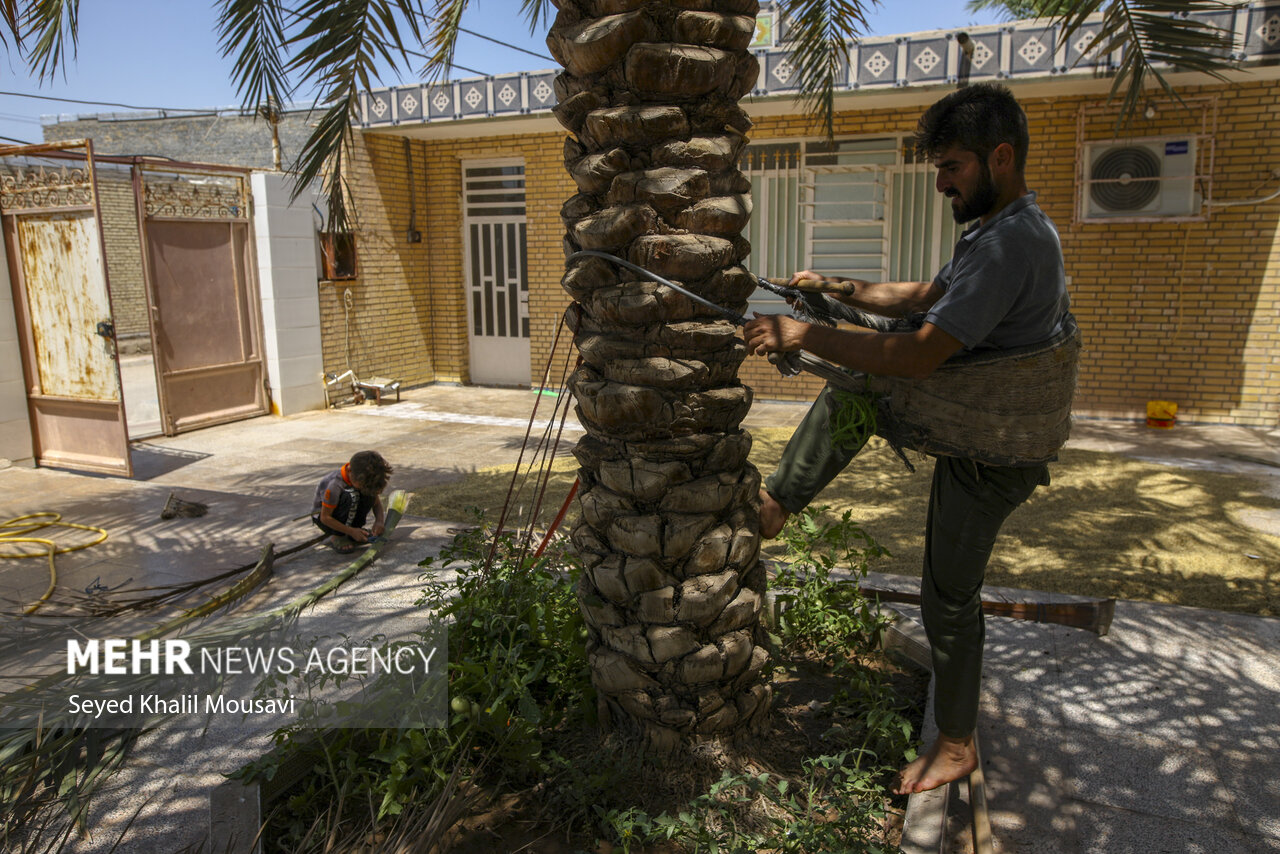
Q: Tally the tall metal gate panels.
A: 2